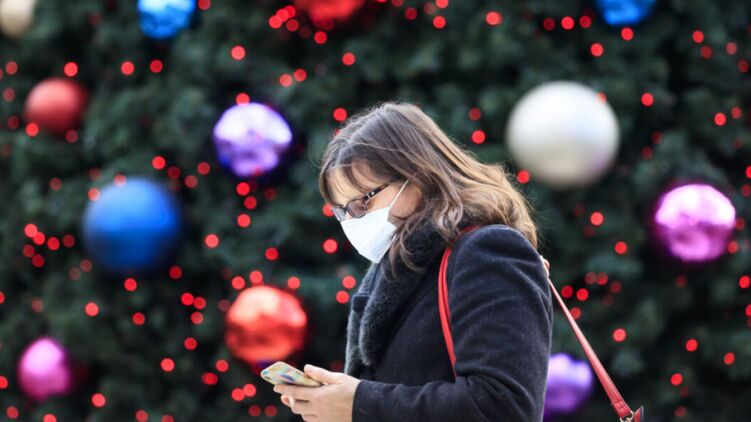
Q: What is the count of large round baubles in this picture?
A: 12